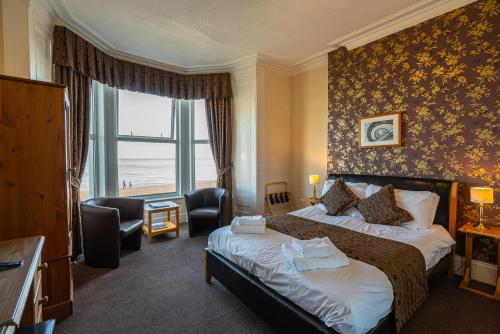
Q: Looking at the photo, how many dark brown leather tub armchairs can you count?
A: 2